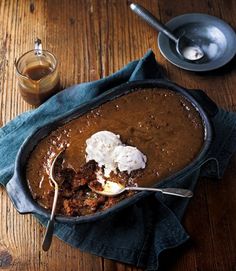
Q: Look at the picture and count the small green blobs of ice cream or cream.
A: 0